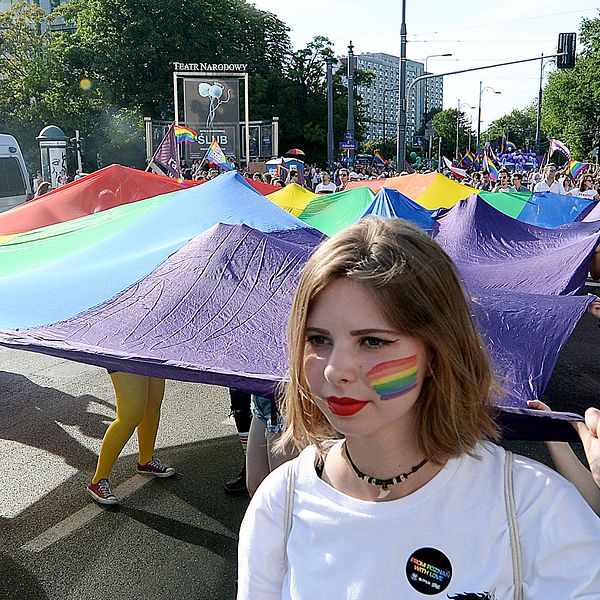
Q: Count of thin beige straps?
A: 2